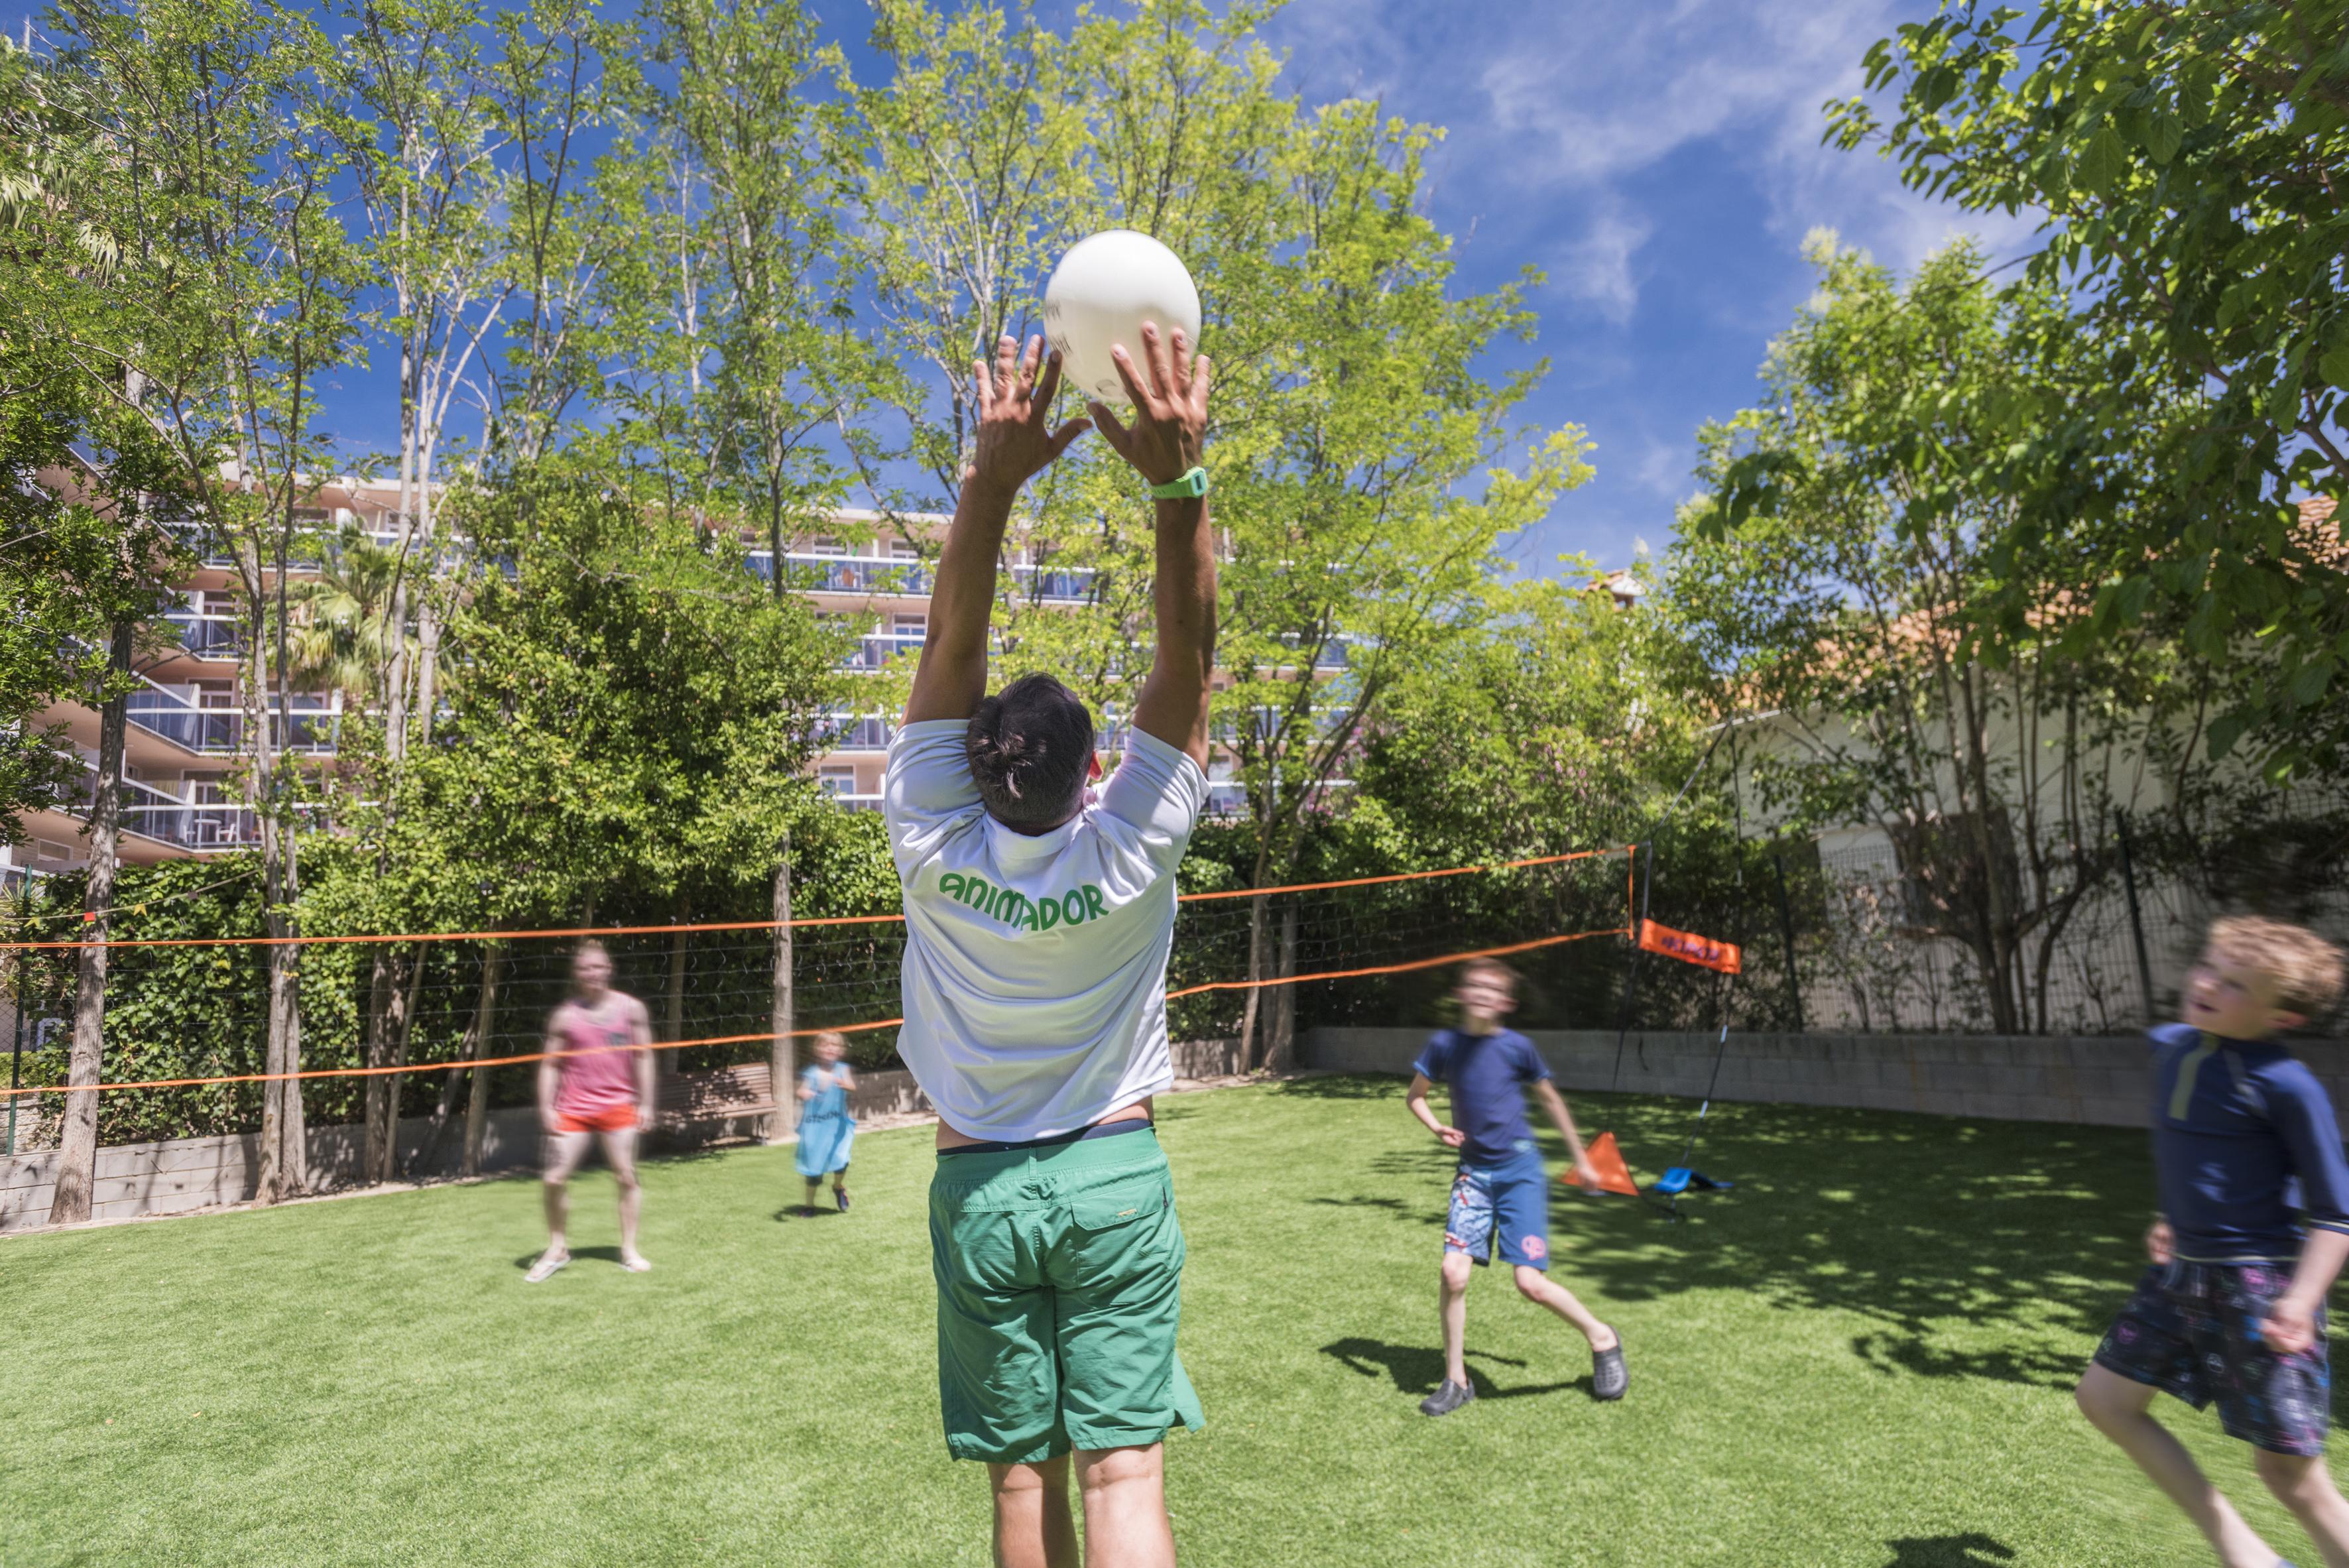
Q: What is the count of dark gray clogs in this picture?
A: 2